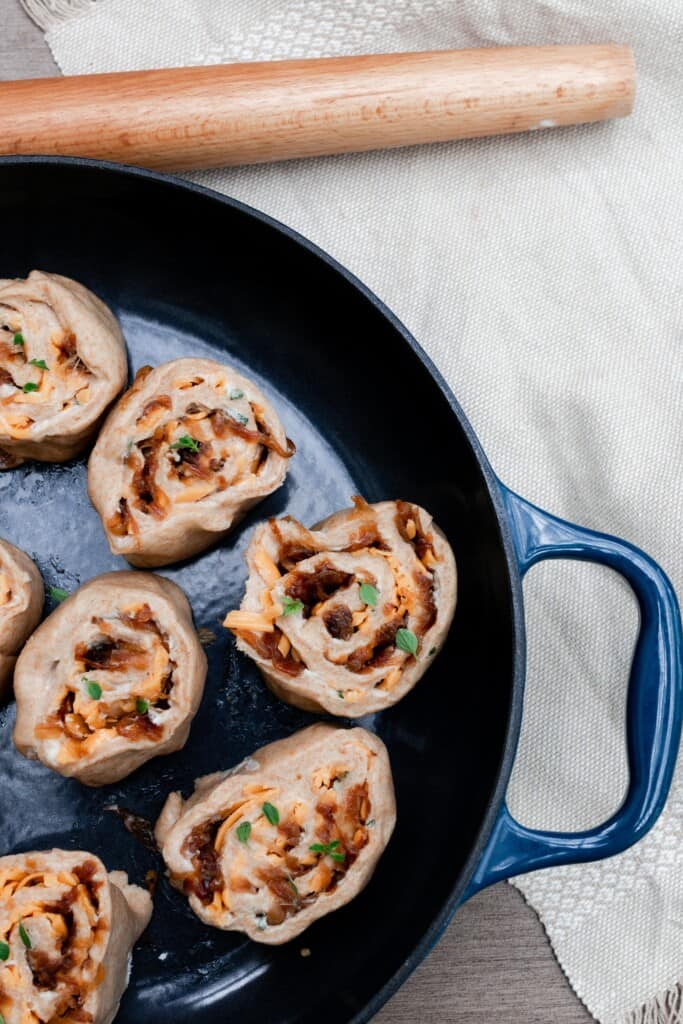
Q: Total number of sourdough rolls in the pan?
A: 7